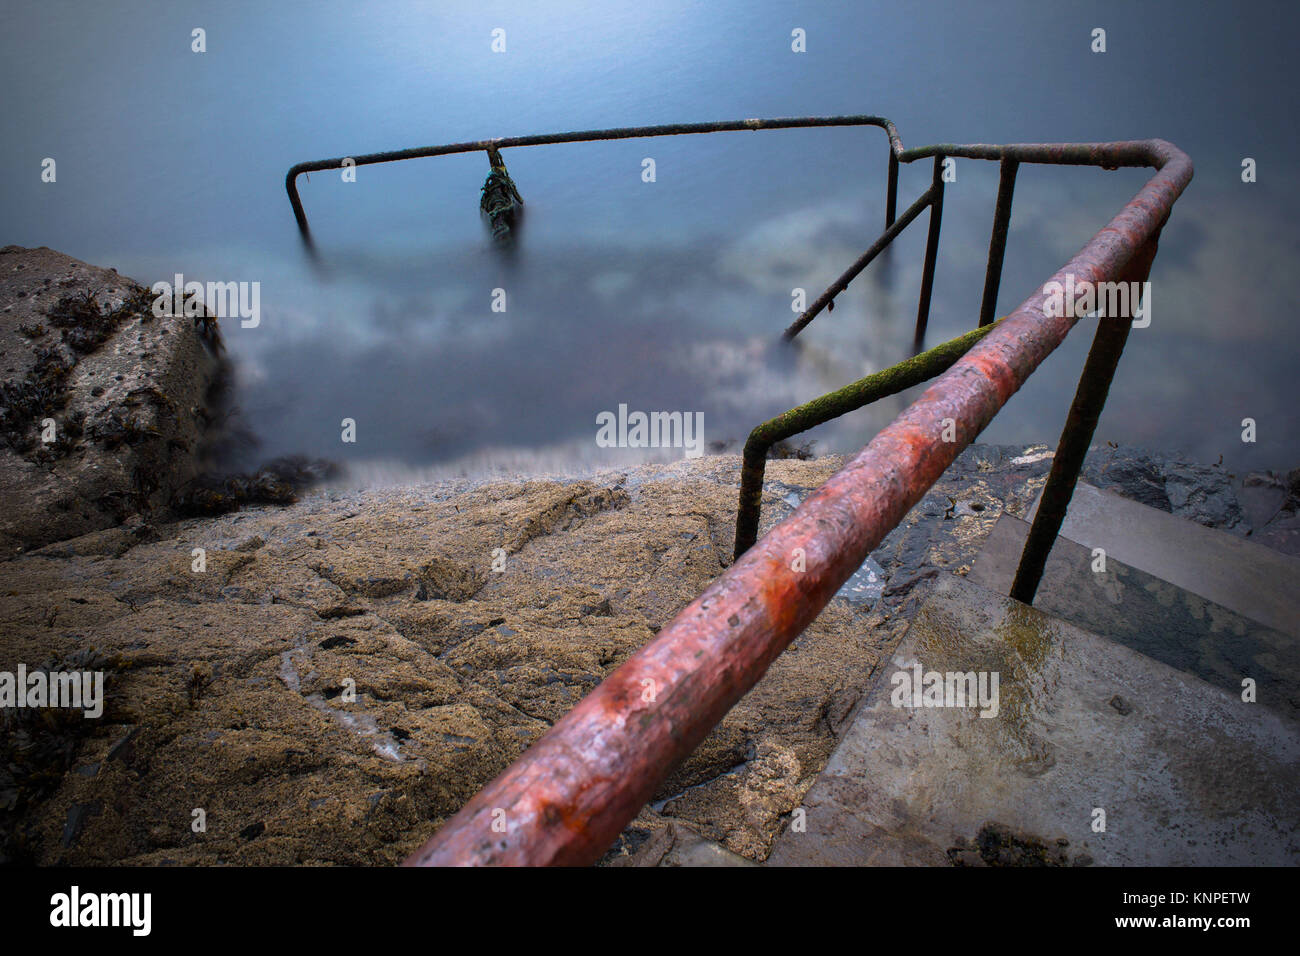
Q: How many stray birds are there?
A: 0